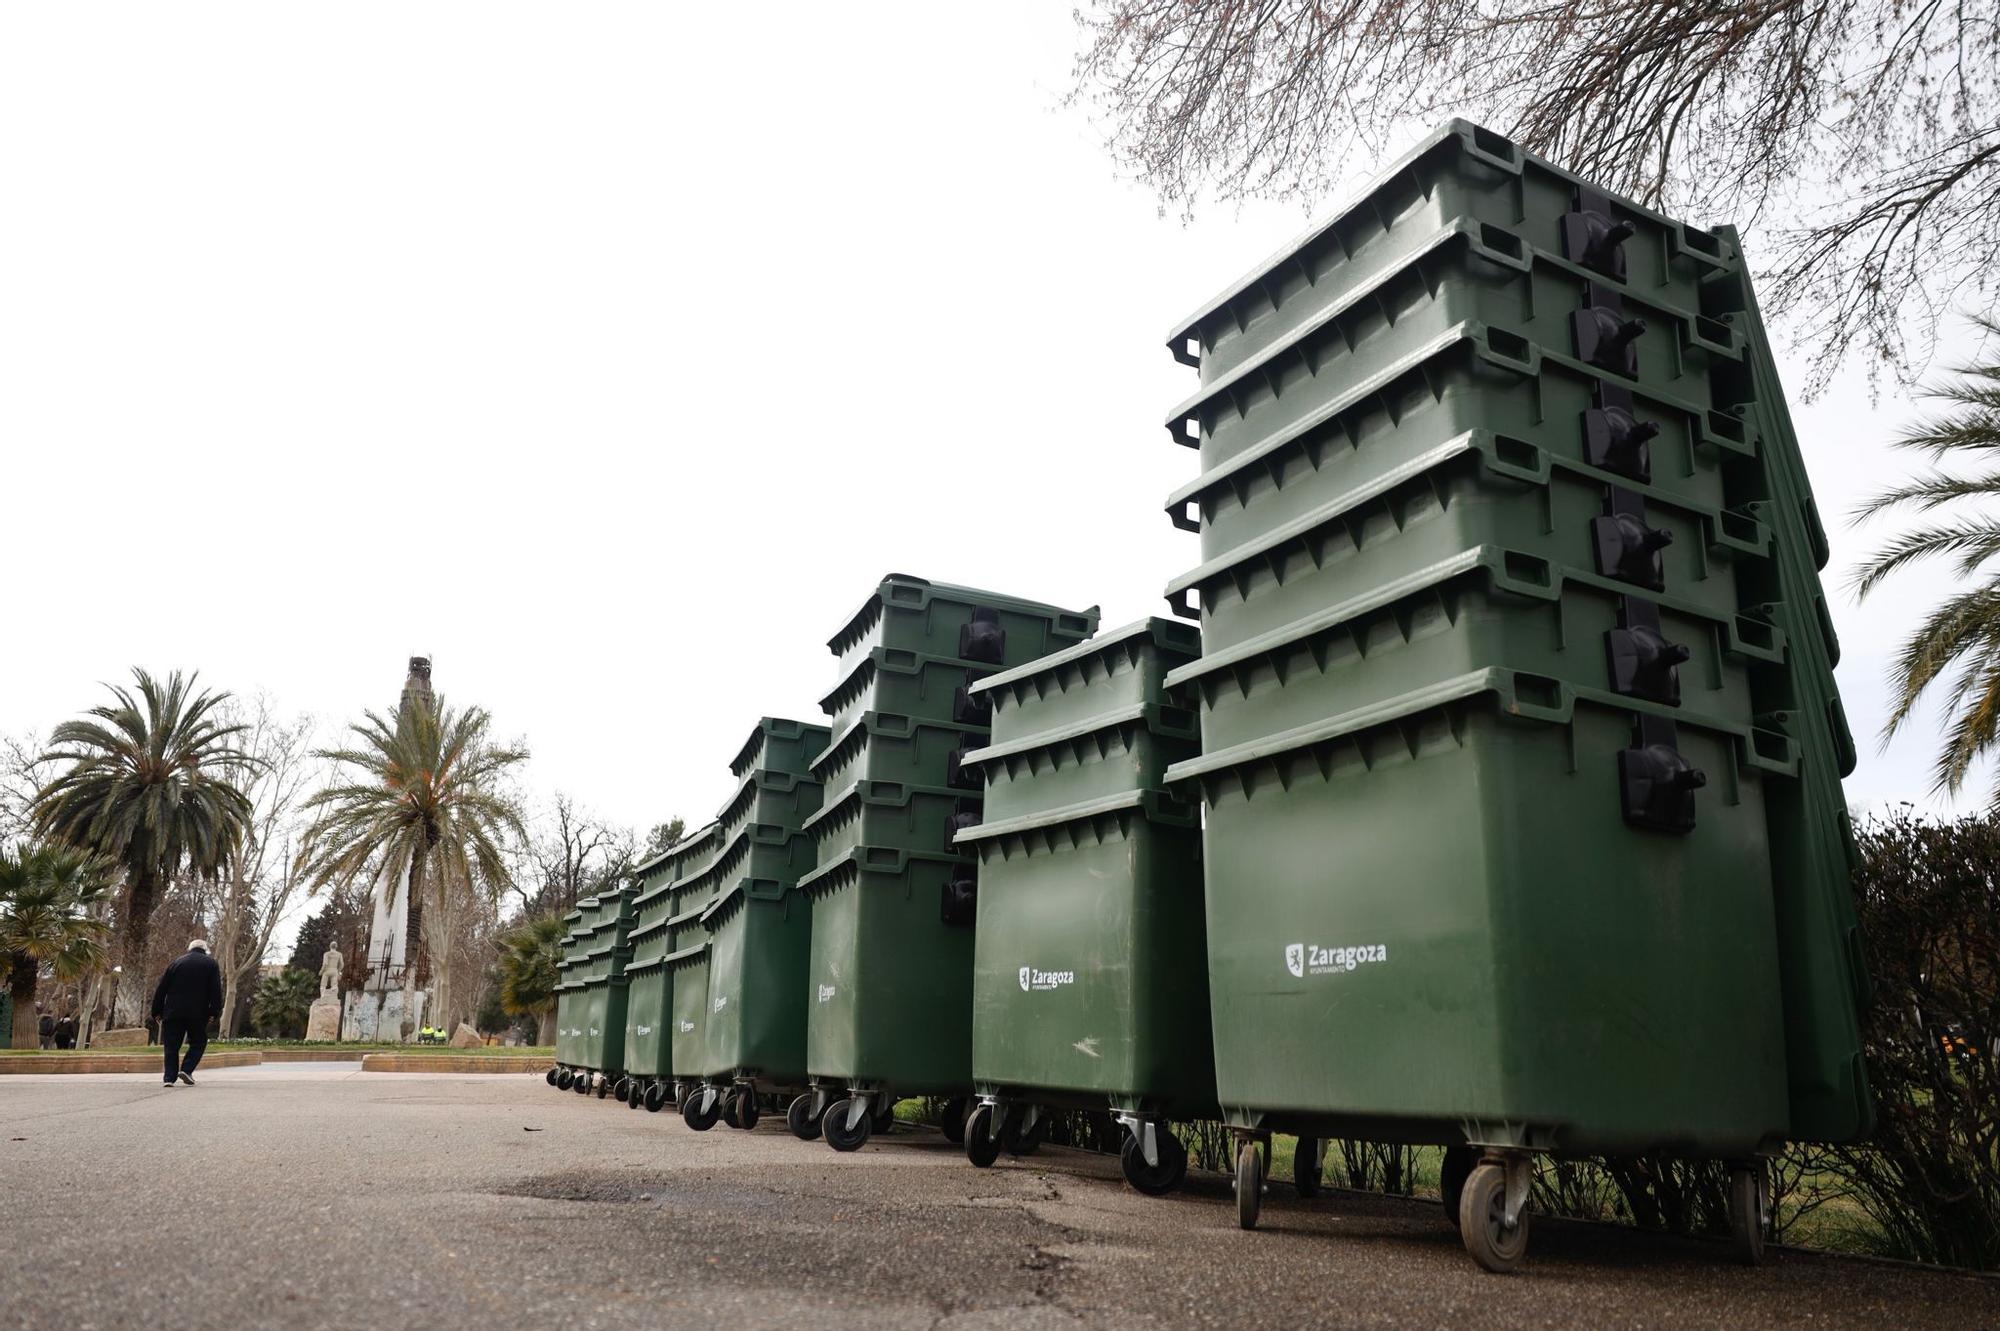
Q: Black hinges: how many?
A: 11